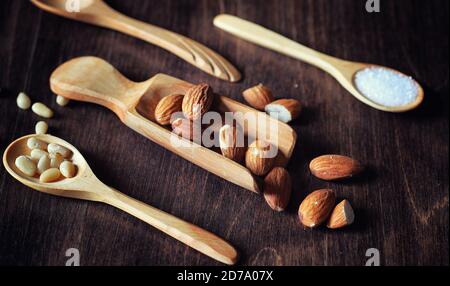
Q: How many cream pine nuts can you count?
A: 12